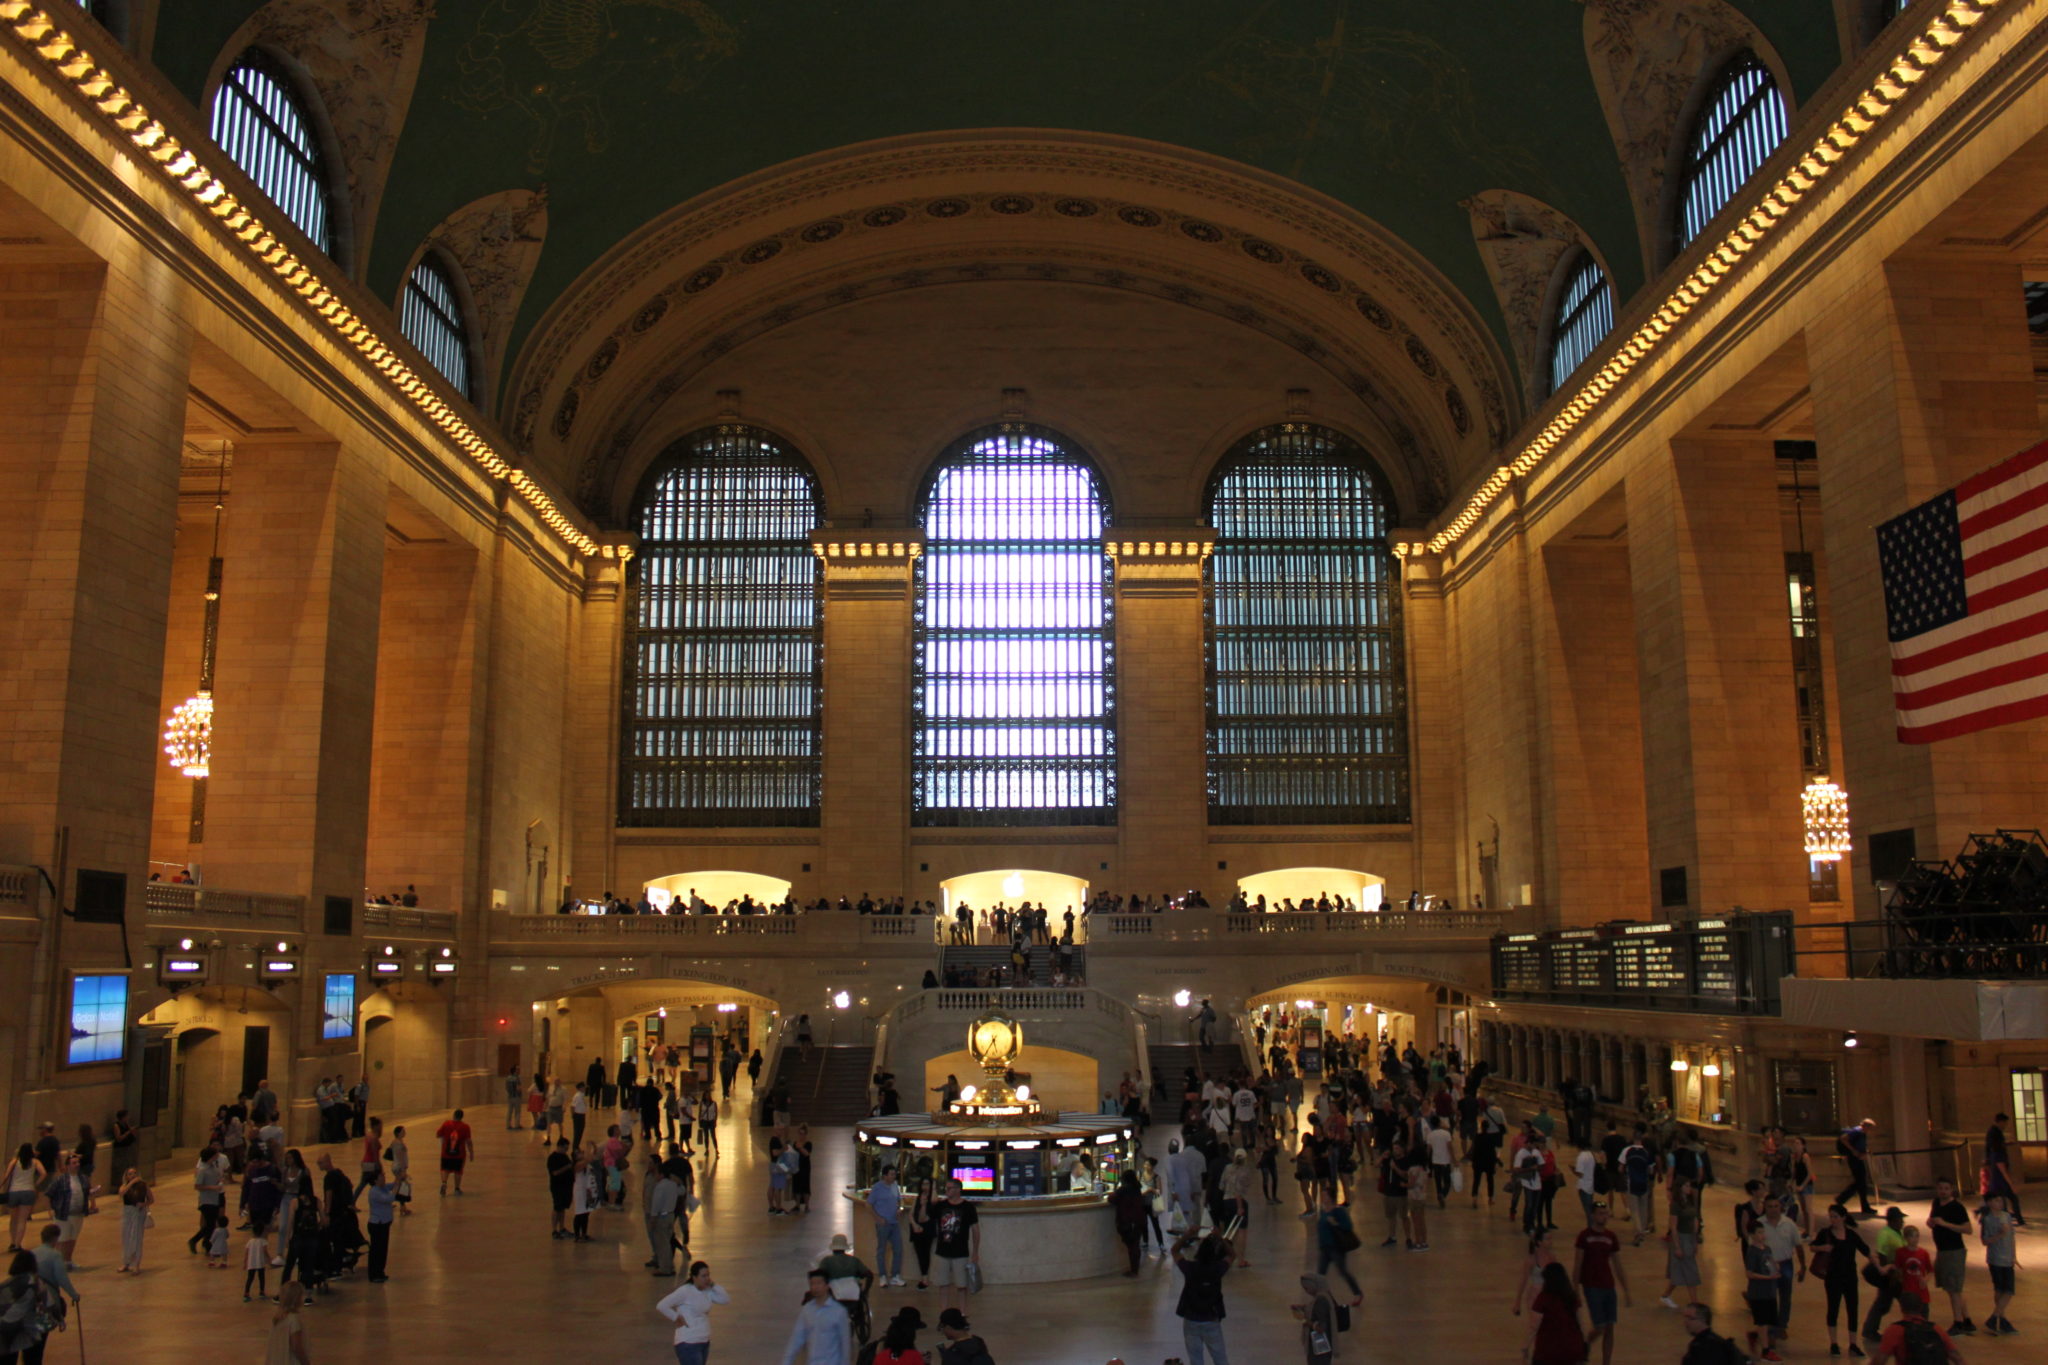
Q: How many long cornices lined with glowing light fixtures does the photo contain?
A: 2